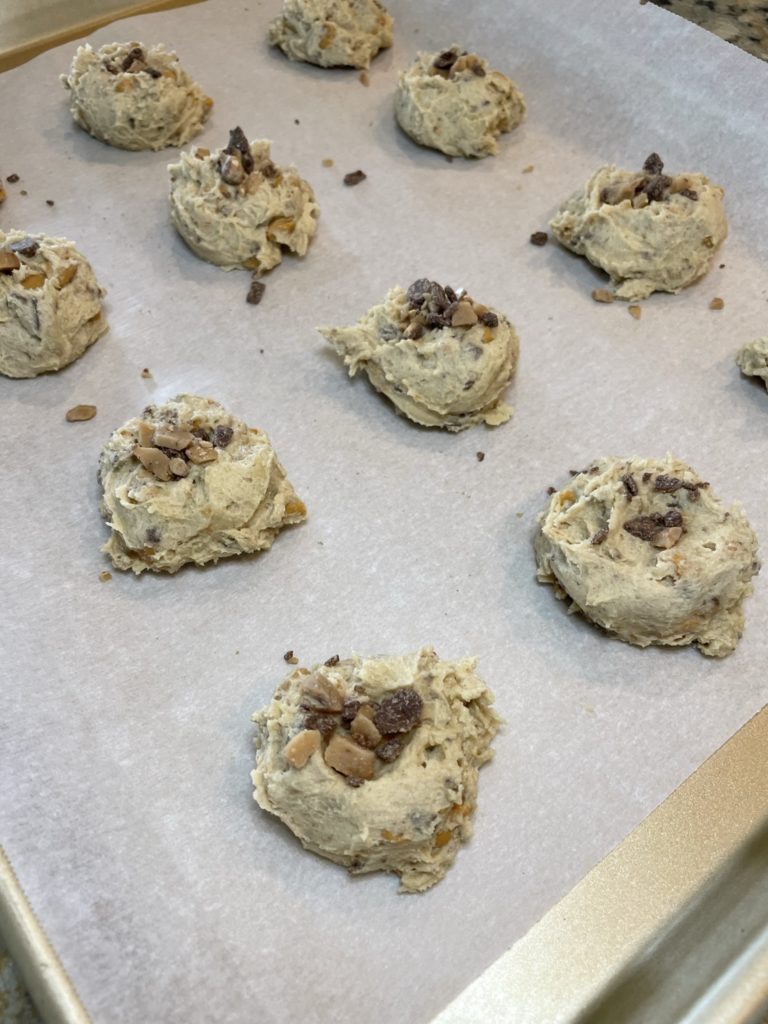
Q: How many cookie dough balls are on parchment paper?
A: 11